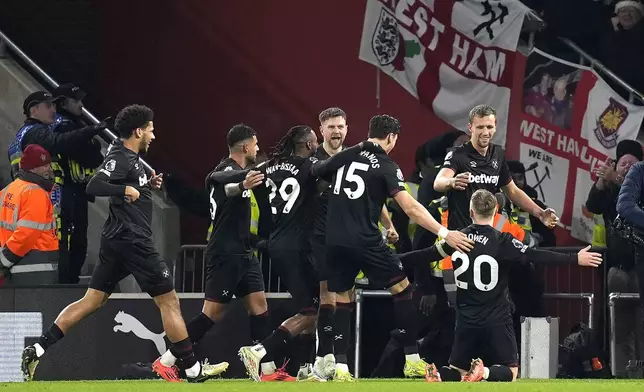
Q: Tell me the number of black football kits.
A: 7